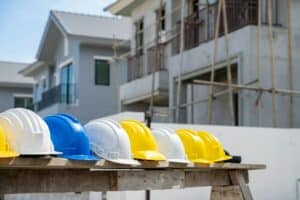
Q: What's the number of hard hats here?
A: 8